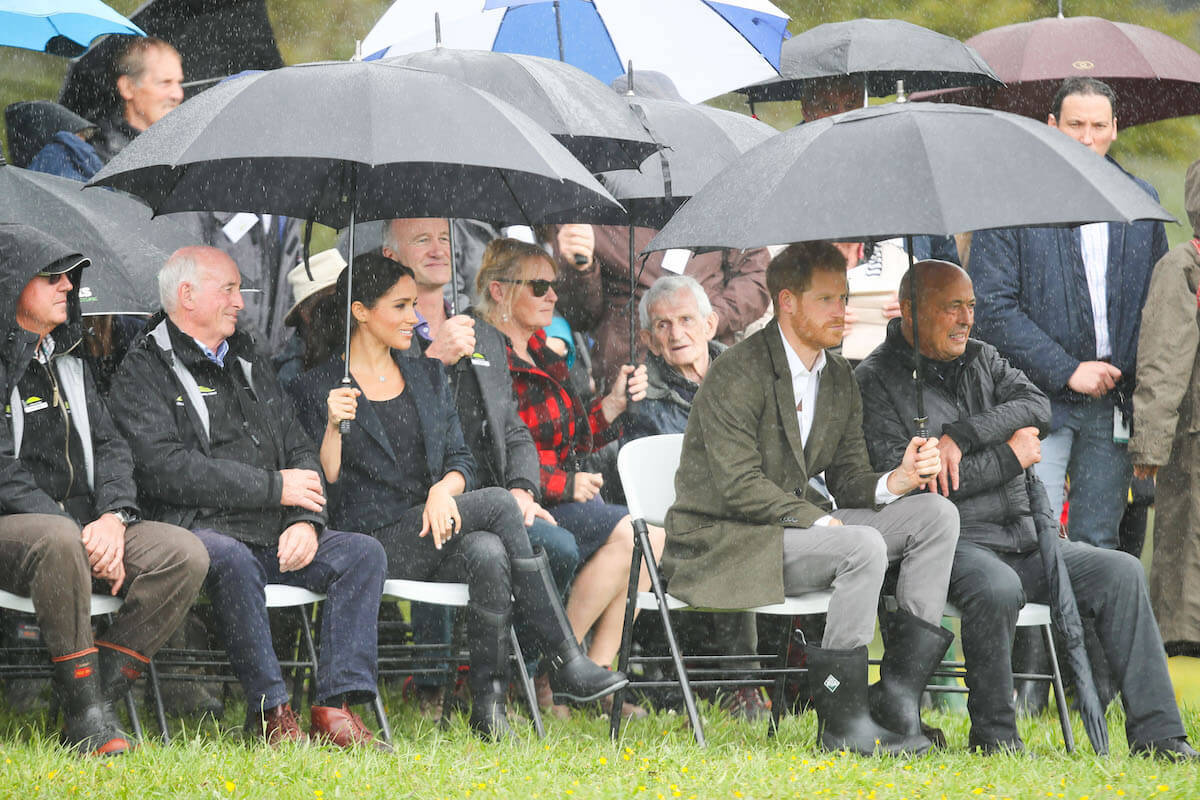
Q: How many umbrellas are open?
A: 10